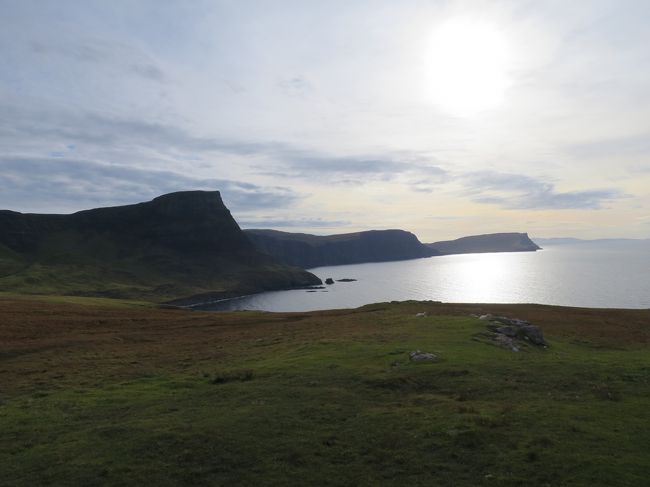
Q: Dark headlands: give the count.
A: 3